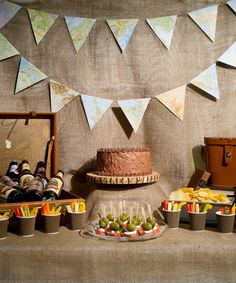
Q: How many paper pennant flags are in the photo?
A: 15